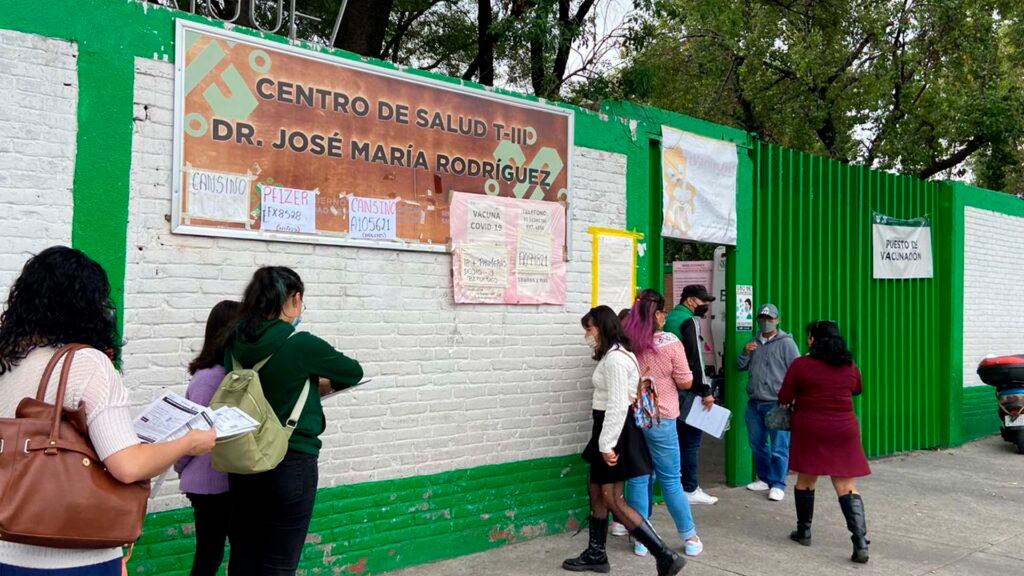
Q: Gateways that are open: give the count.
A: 1